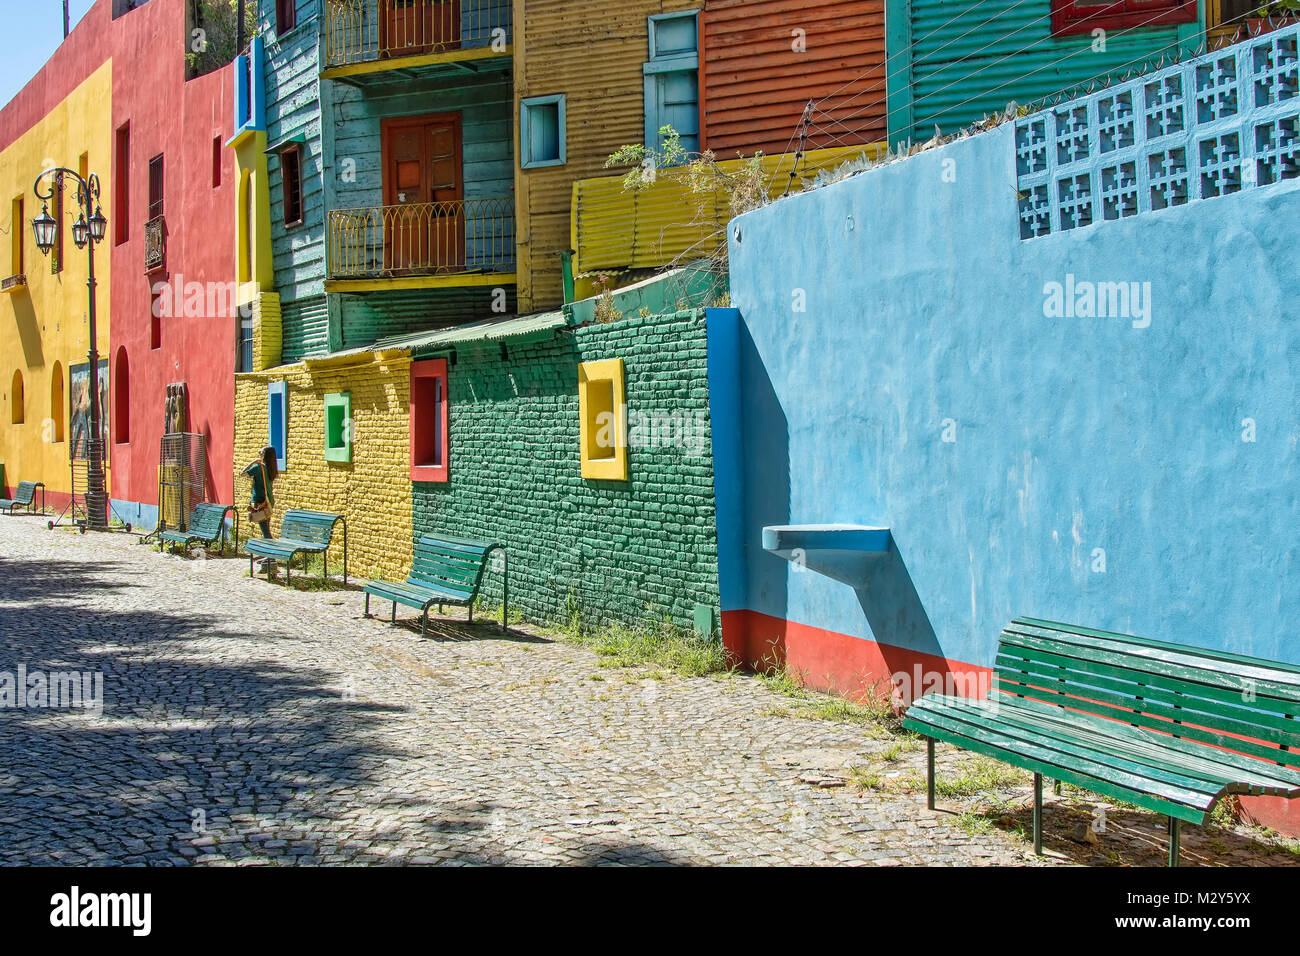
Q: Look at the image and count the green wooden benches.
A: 5